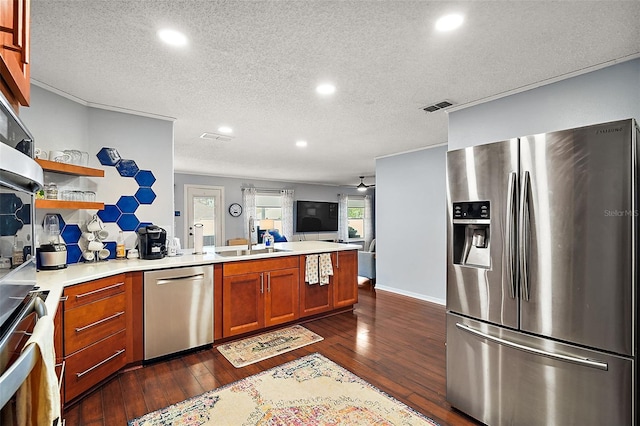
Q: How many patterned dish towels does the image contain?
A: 2